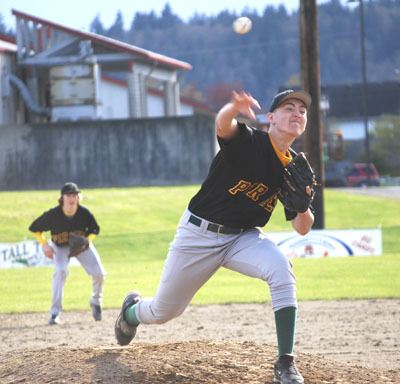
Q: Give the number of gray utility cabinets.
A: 1